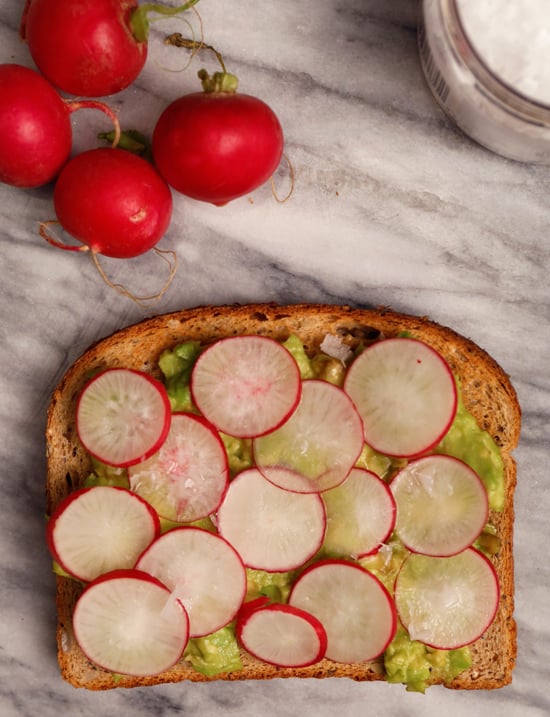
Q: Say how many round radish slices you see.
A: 14